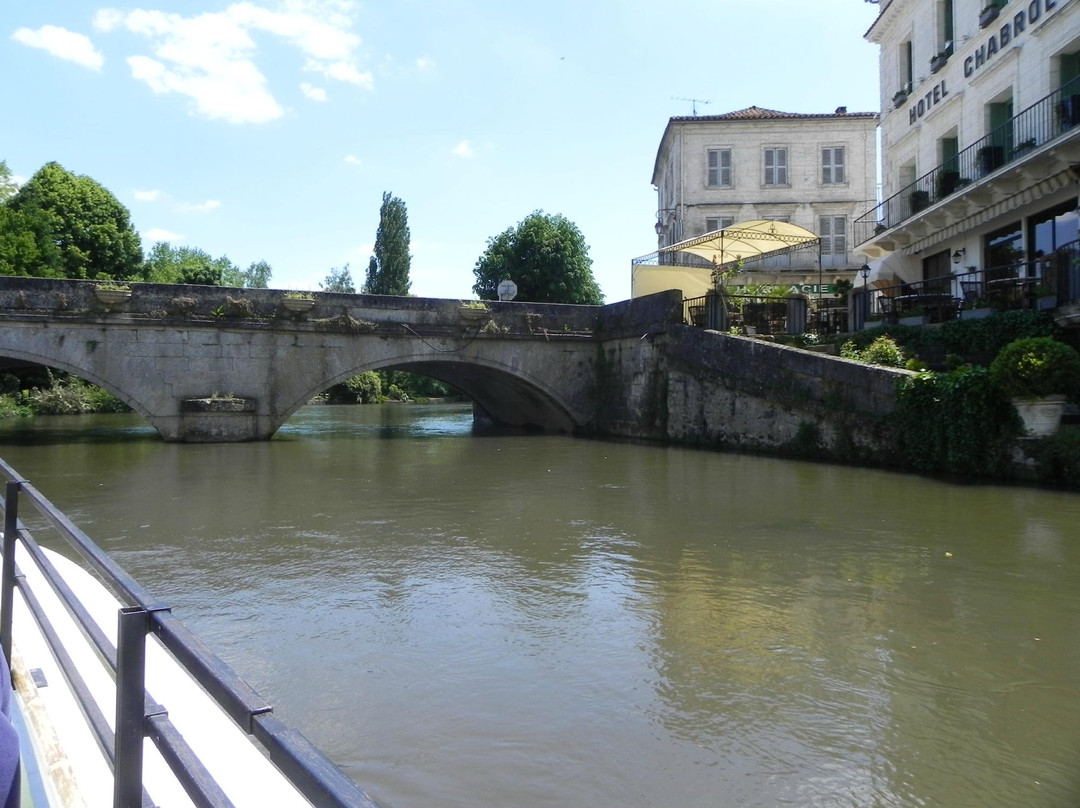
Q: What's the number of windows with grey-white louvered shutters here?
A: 6